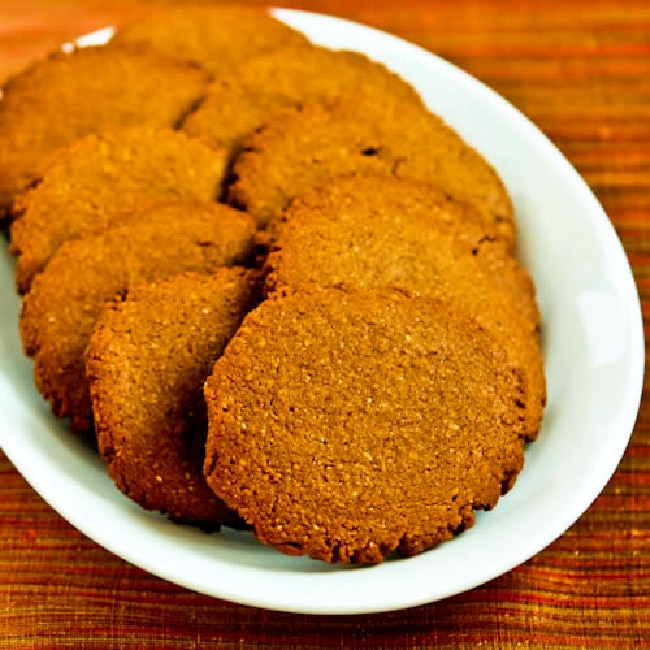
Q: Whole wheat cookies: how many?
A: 9